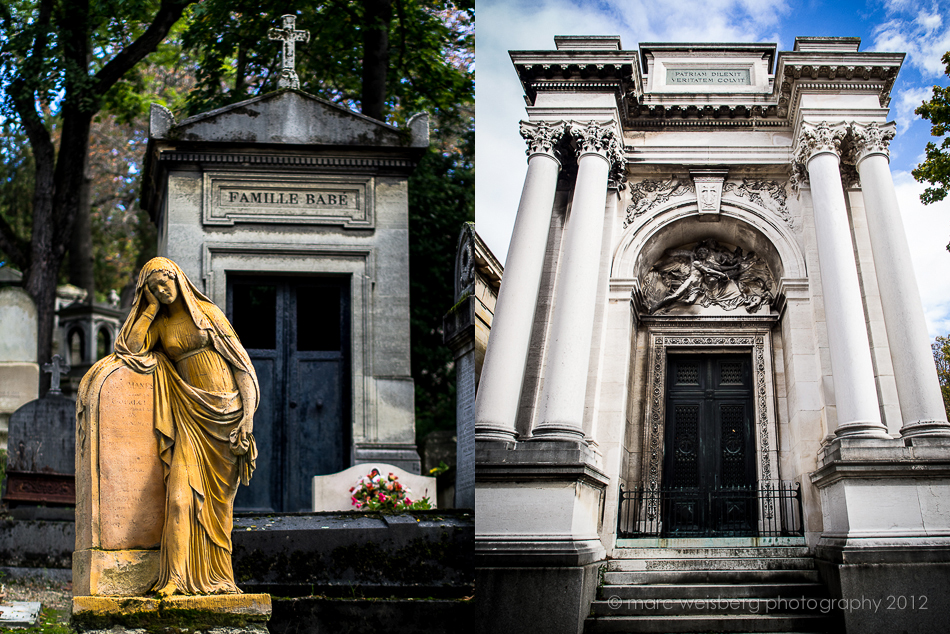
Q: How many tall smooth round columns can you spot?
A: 4